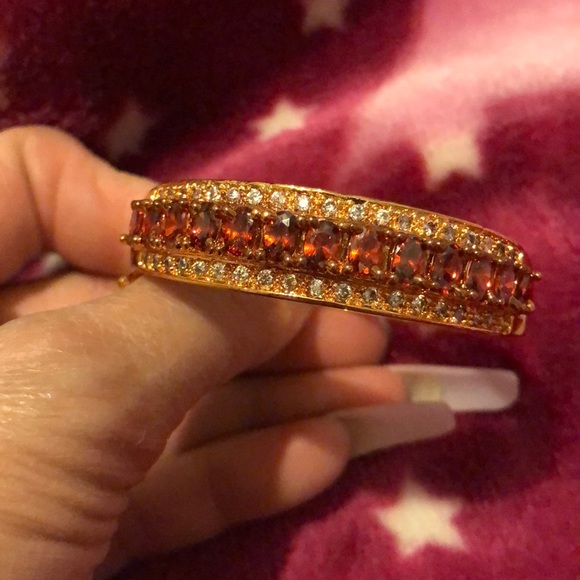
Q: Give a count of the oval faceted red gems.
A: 13